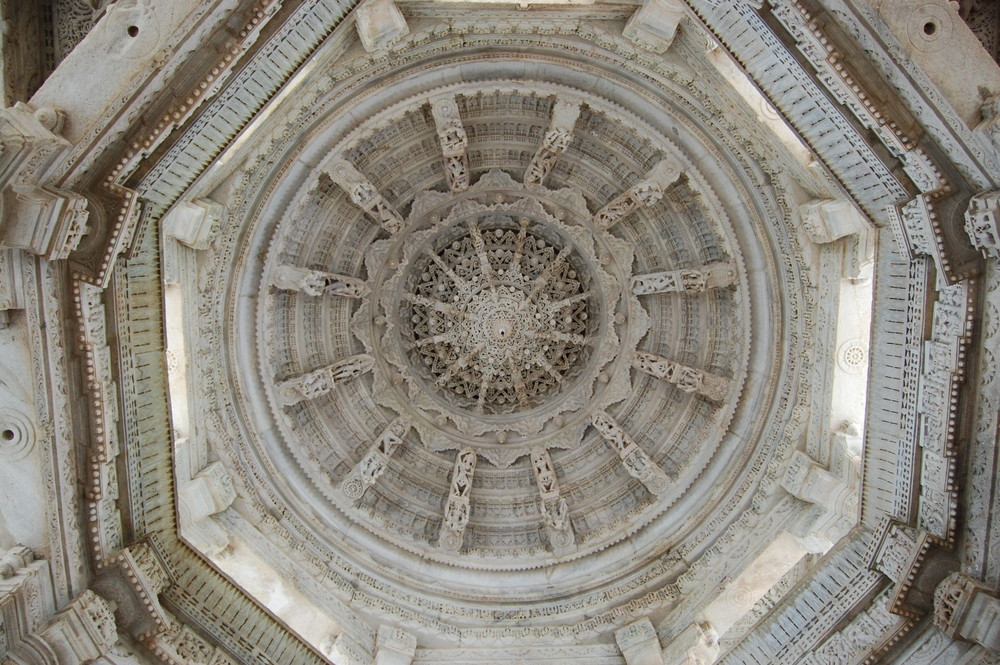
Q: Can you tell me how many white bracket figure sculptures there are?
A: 12